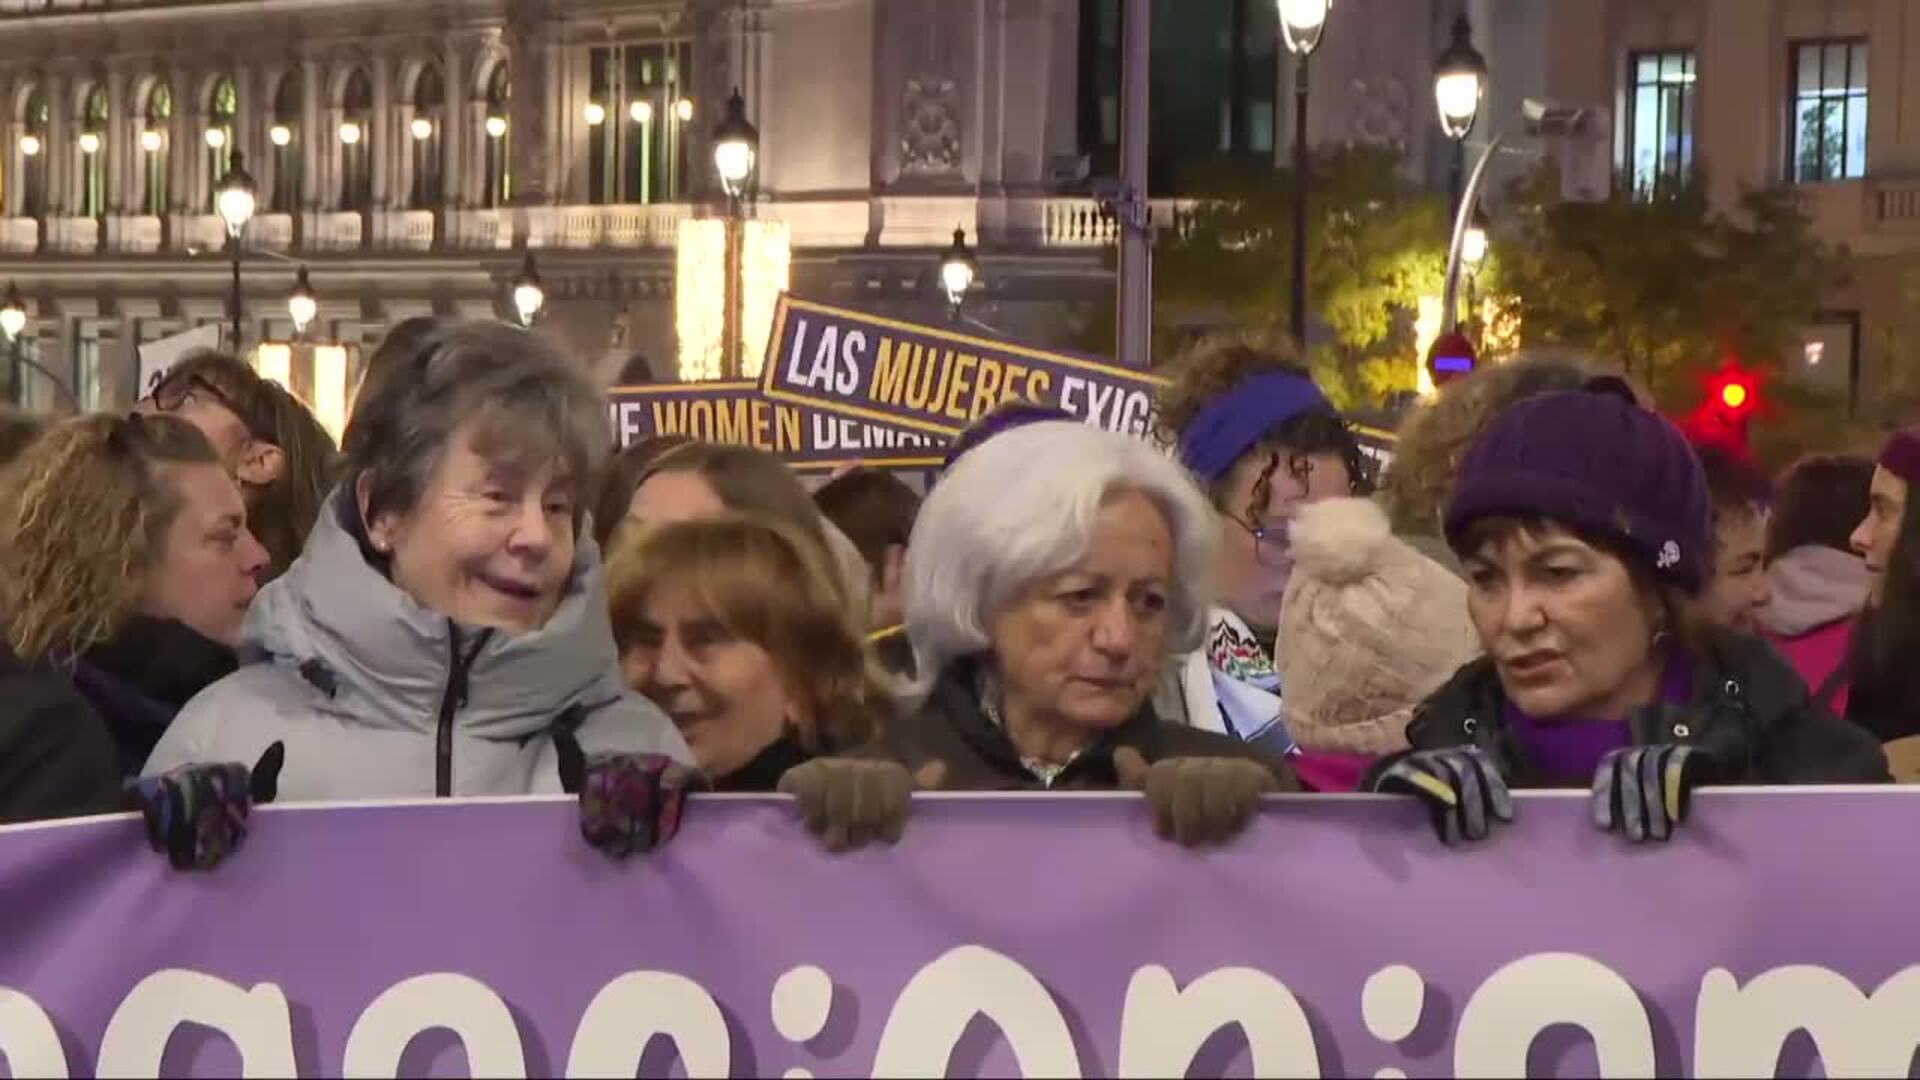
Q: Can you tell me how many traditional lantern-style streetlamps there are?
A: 9